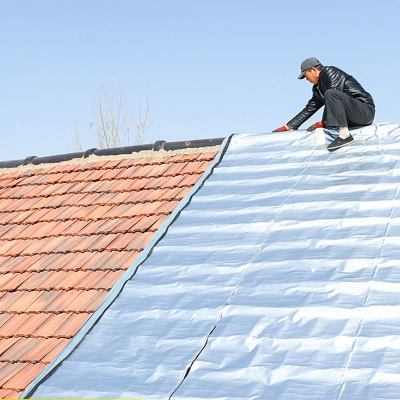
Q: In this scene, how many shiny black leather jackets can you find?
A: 1